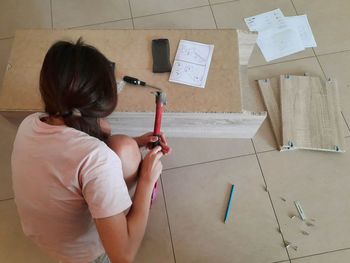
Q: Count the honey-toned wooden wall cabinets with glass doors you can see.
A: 0